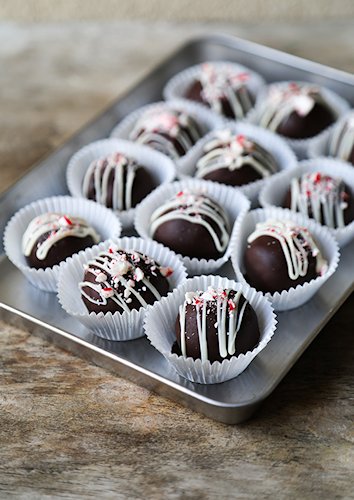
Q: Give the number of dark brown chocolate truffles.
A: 12